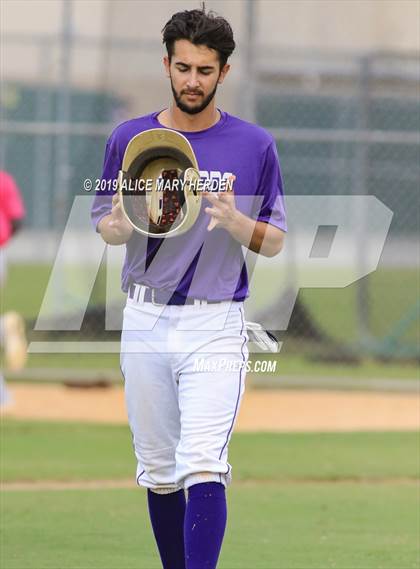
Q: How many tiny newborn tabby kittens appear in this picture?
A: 0